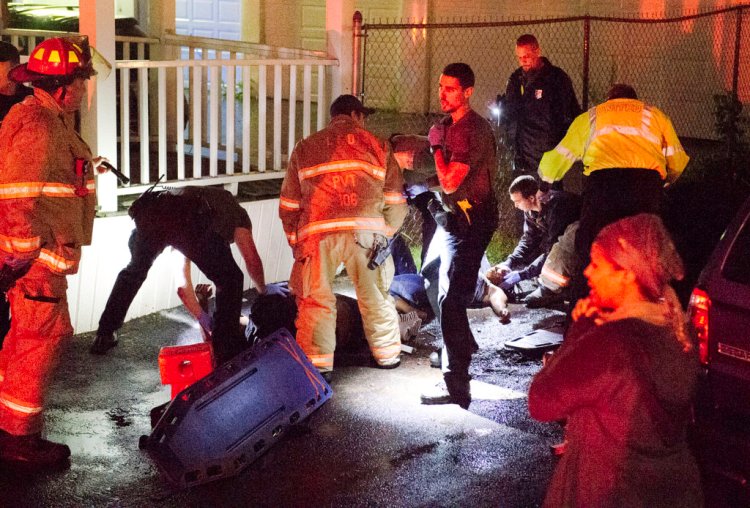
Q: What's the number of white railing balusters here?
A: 13